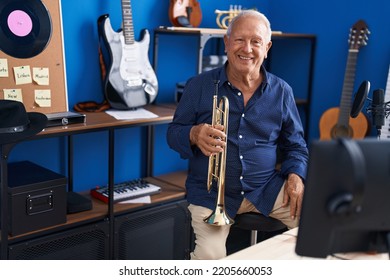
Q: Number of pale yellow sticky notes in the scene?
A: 5